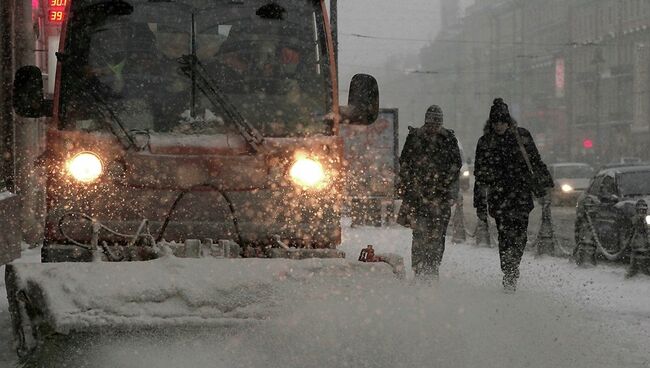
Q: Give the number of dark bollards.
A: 5